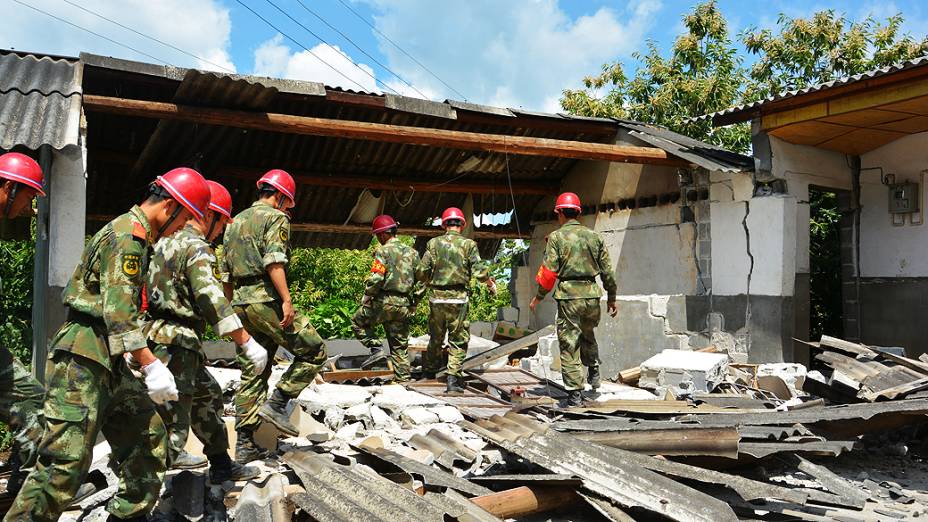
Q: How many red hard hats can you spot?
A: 7